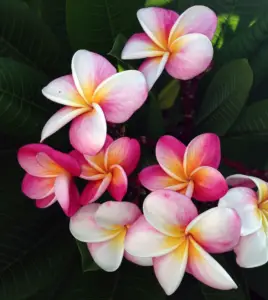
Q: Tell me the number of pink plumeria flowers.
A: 8